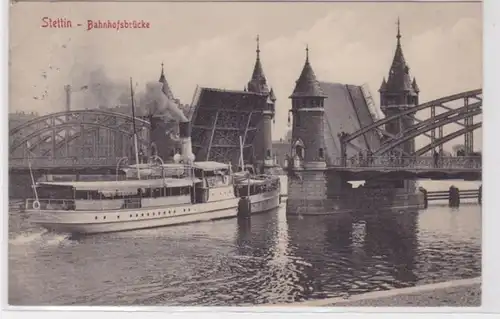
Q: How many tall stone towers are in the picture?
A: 4